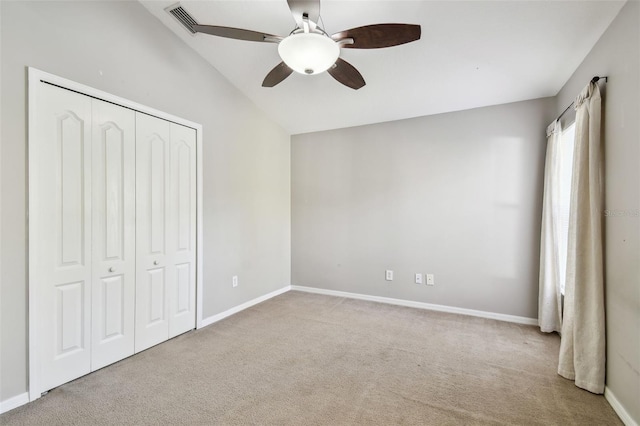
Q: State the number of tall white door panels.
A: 4